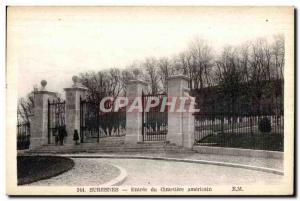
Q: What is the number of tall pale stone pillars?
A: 4